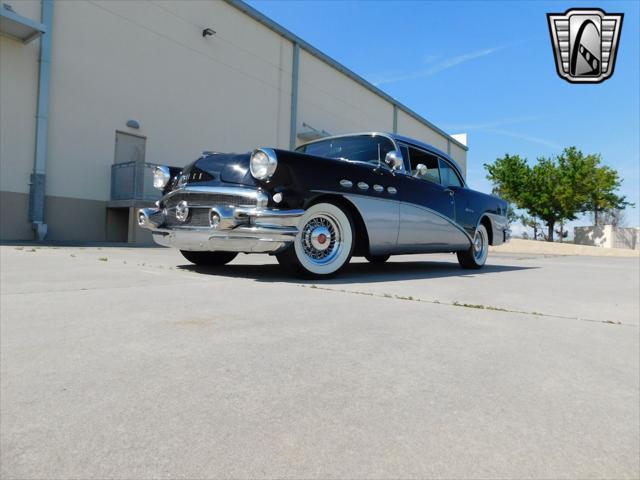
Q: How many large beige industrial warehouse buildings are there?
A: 1